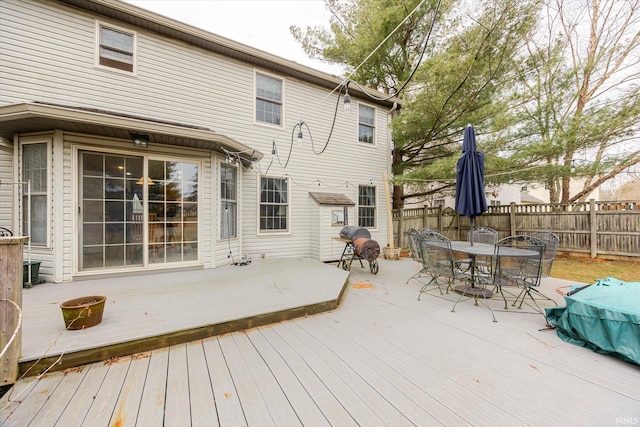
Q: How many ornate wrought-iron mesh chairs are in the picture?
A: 6